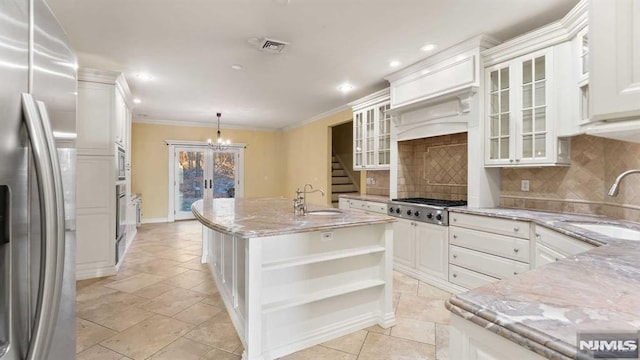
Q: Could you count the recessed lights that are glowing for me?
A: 5